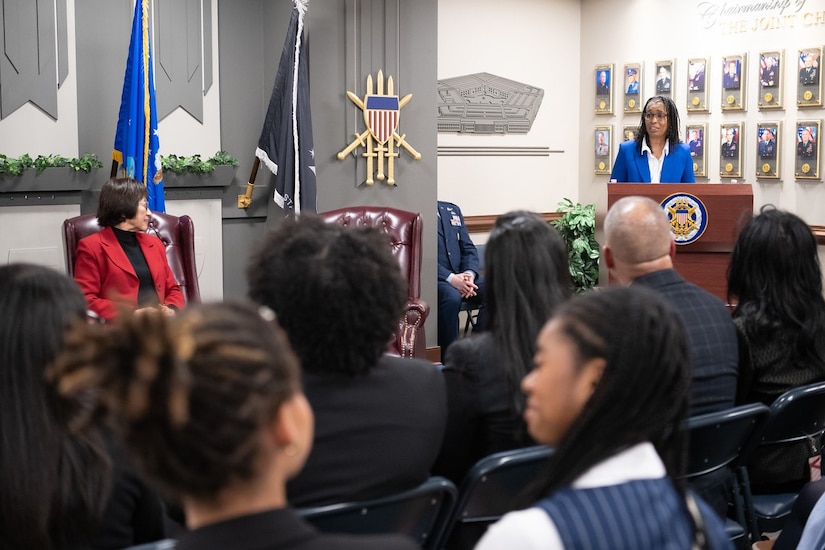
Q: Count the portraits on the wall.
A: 13